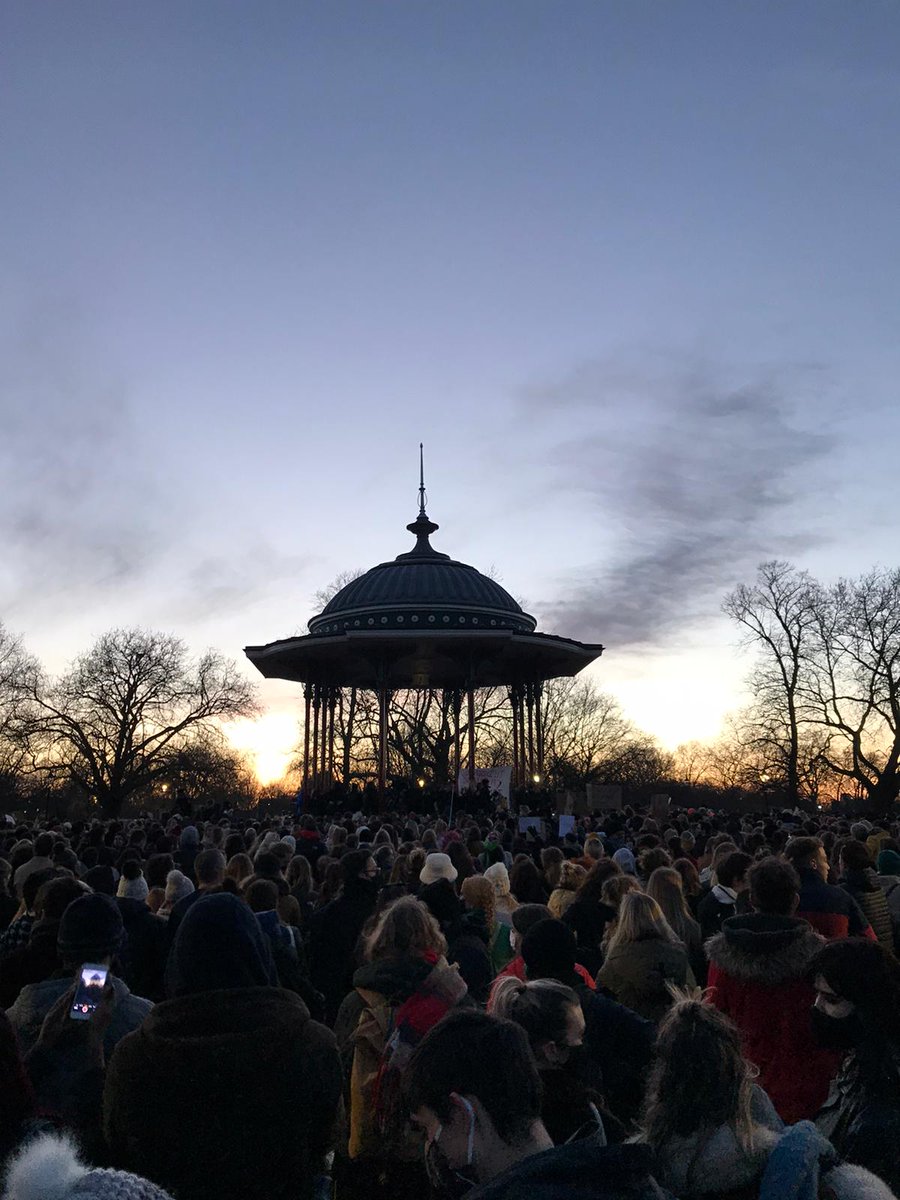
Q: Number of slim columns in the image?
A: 11